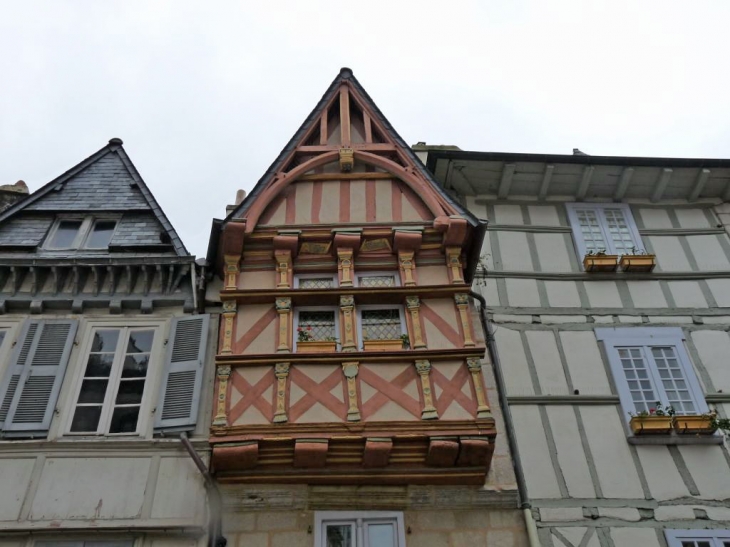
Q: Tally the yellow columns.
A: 15